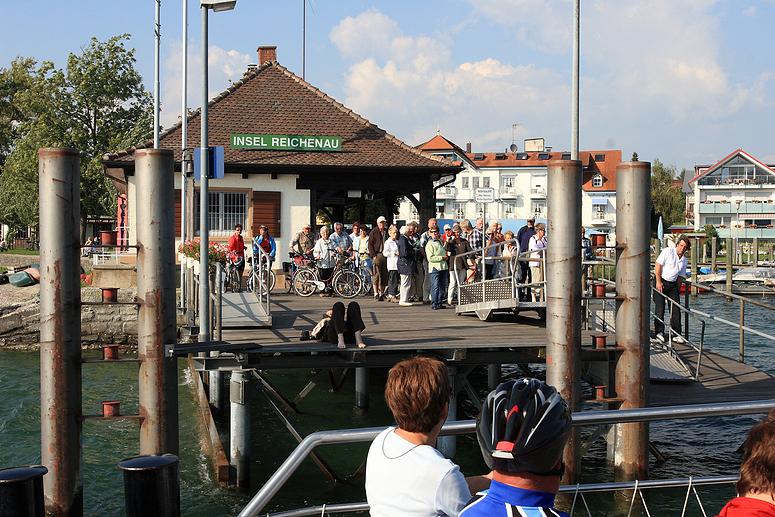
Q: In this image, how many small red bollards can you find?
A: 8